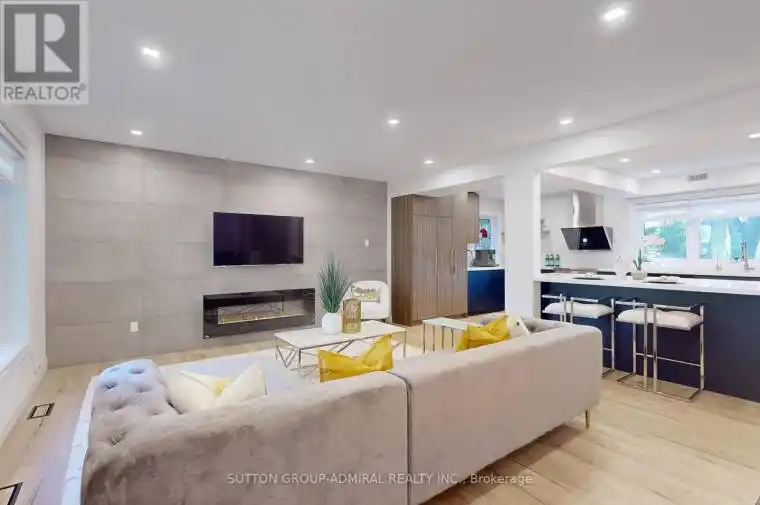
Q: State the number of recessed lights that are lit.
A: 10